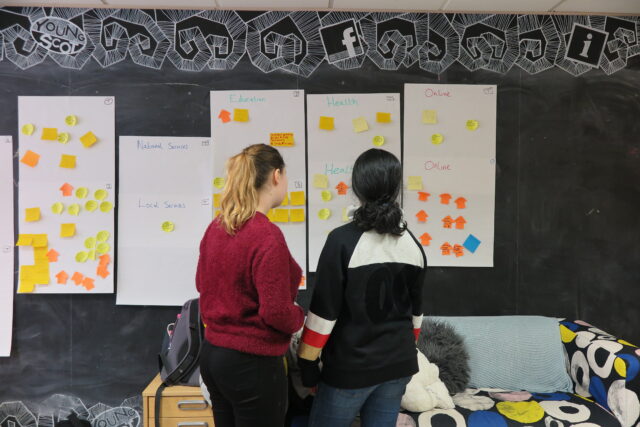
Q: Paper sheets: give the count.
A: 6